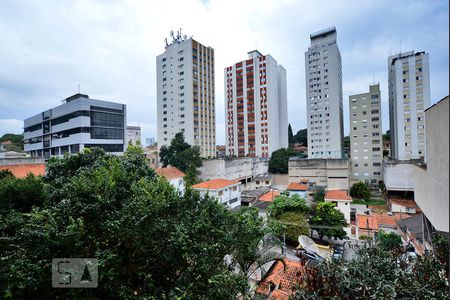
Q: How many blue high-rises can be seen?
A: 0